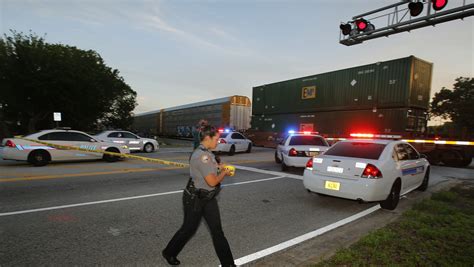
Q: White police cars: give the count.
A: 5